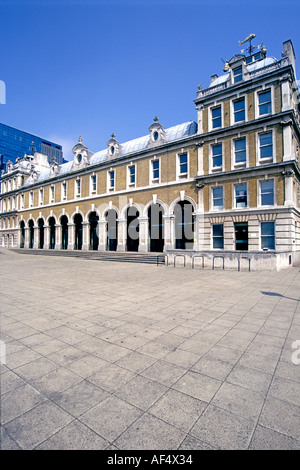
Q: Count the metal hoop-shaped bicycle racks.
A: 5